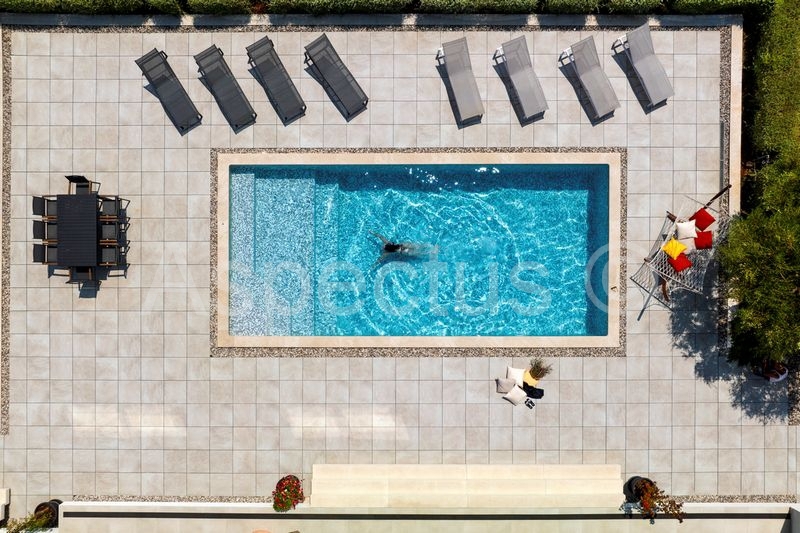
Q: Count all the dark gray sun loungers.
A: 4